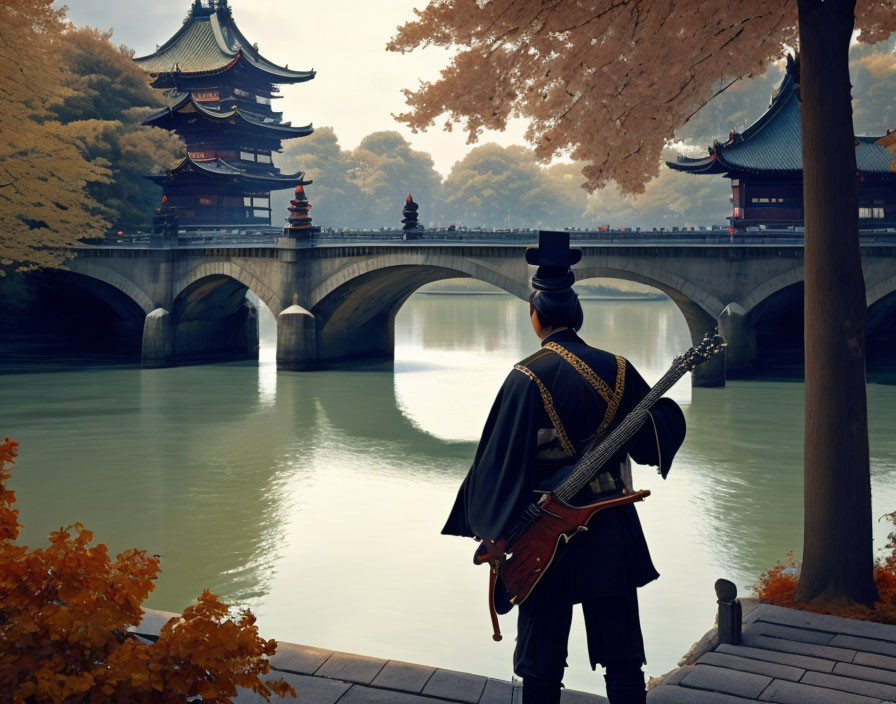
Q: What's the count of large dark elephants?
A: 0